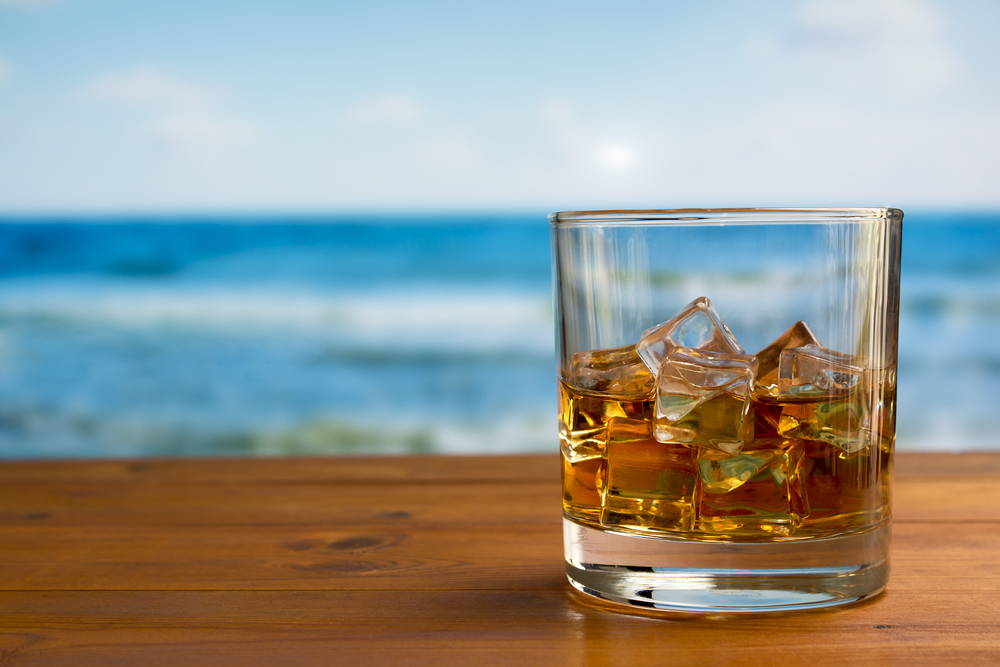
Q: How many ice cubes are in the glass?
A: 7